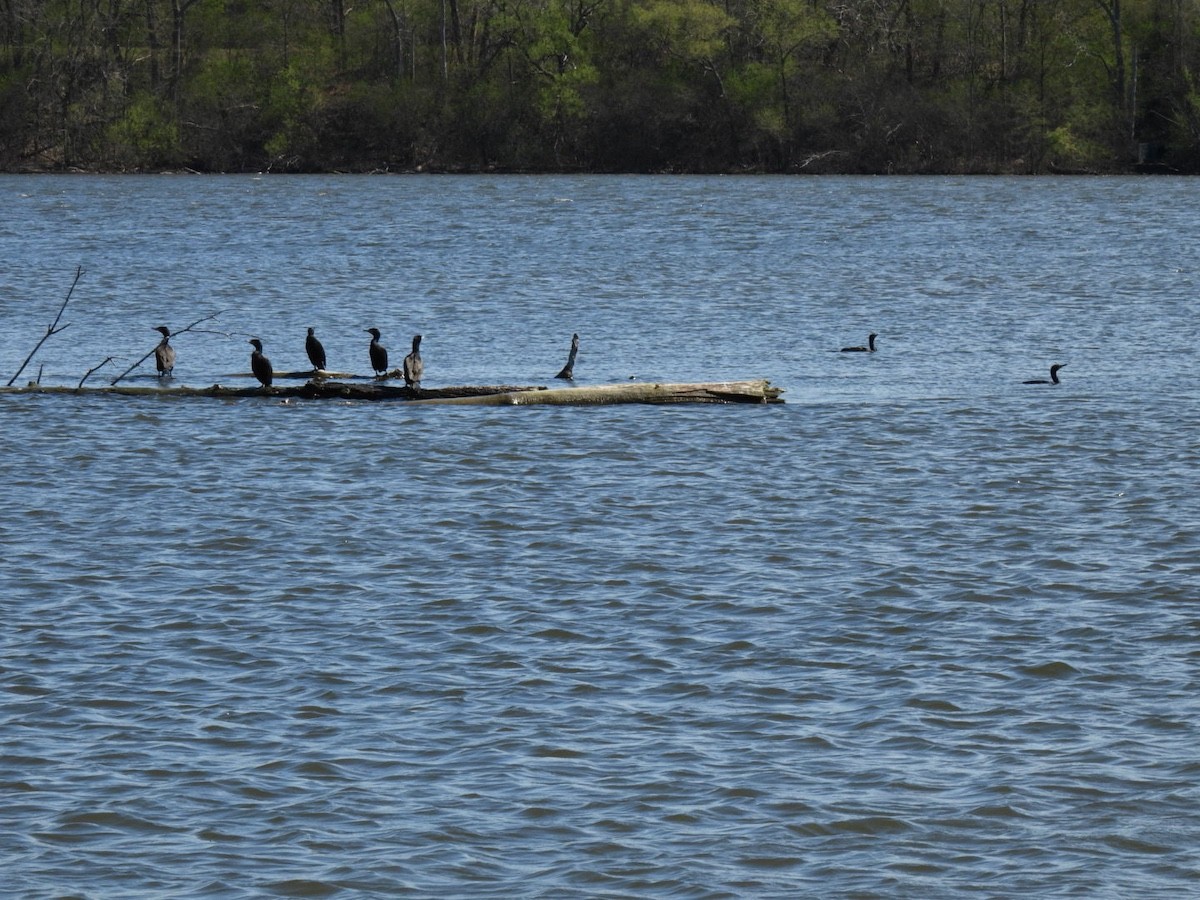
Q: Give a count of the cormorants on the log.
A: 5